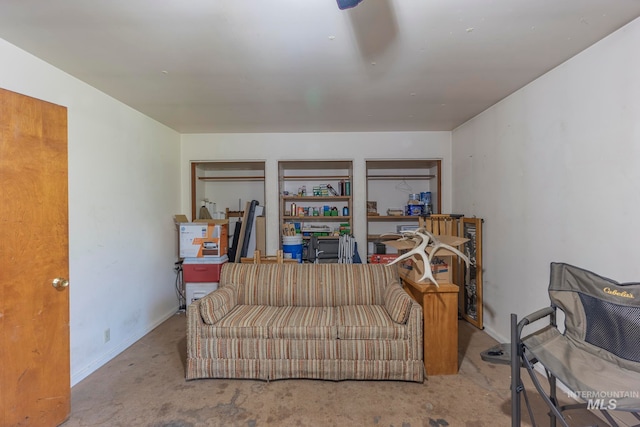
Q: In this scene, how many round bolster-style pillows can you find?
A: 2